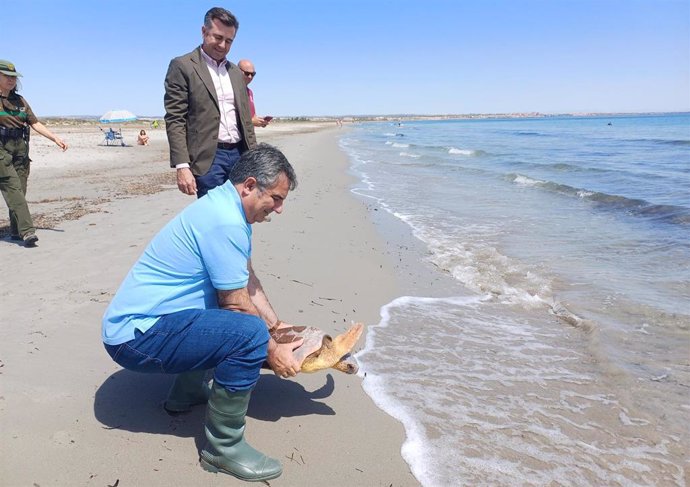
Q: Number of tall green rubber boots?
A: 2